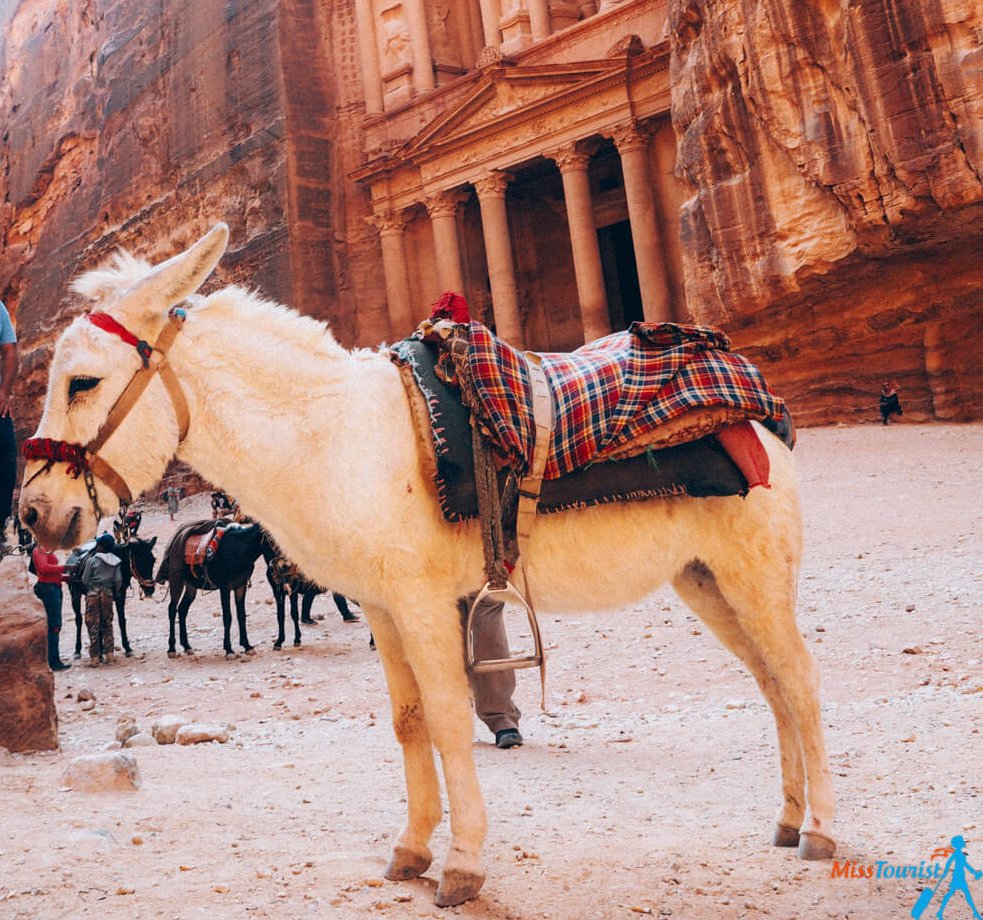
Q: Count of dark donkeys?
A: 3